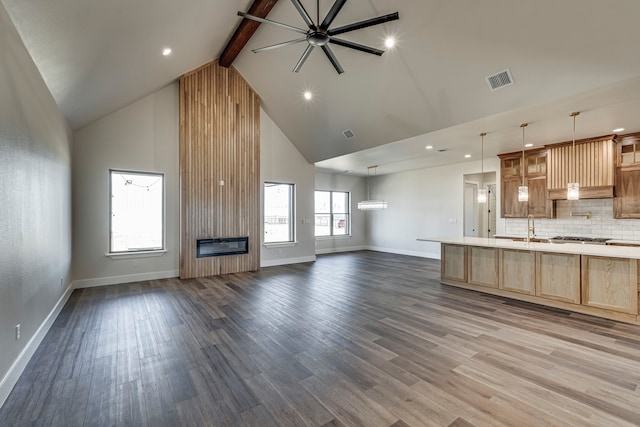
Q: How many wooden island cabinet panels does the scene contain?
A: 5